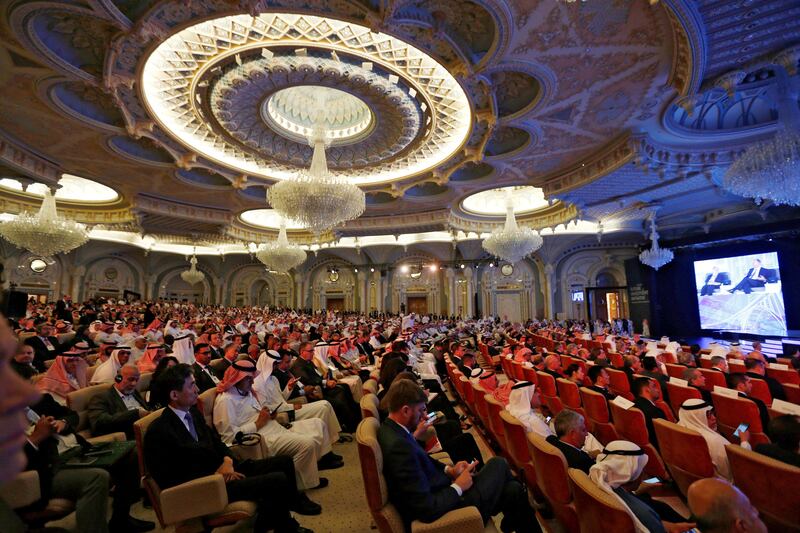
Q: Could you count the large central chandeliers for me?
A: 1